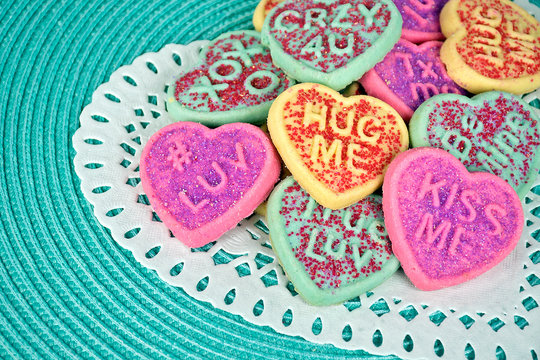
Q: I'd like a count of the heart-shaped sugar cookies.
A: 11